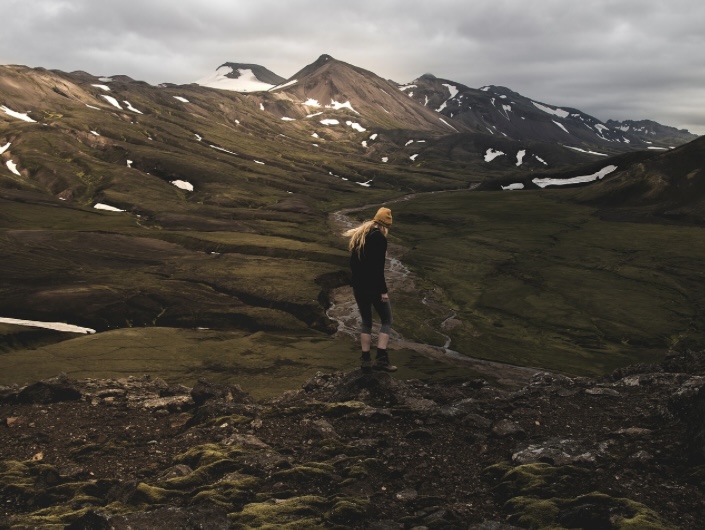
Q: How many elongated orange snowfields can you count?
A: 0